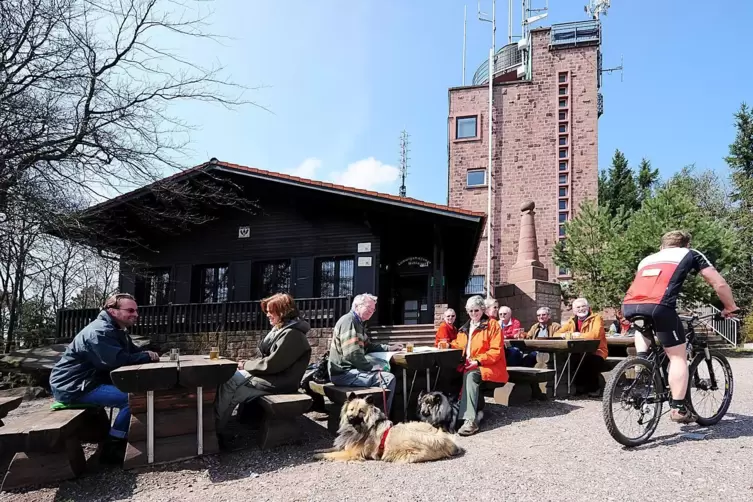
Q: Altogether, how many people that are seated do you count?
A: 9